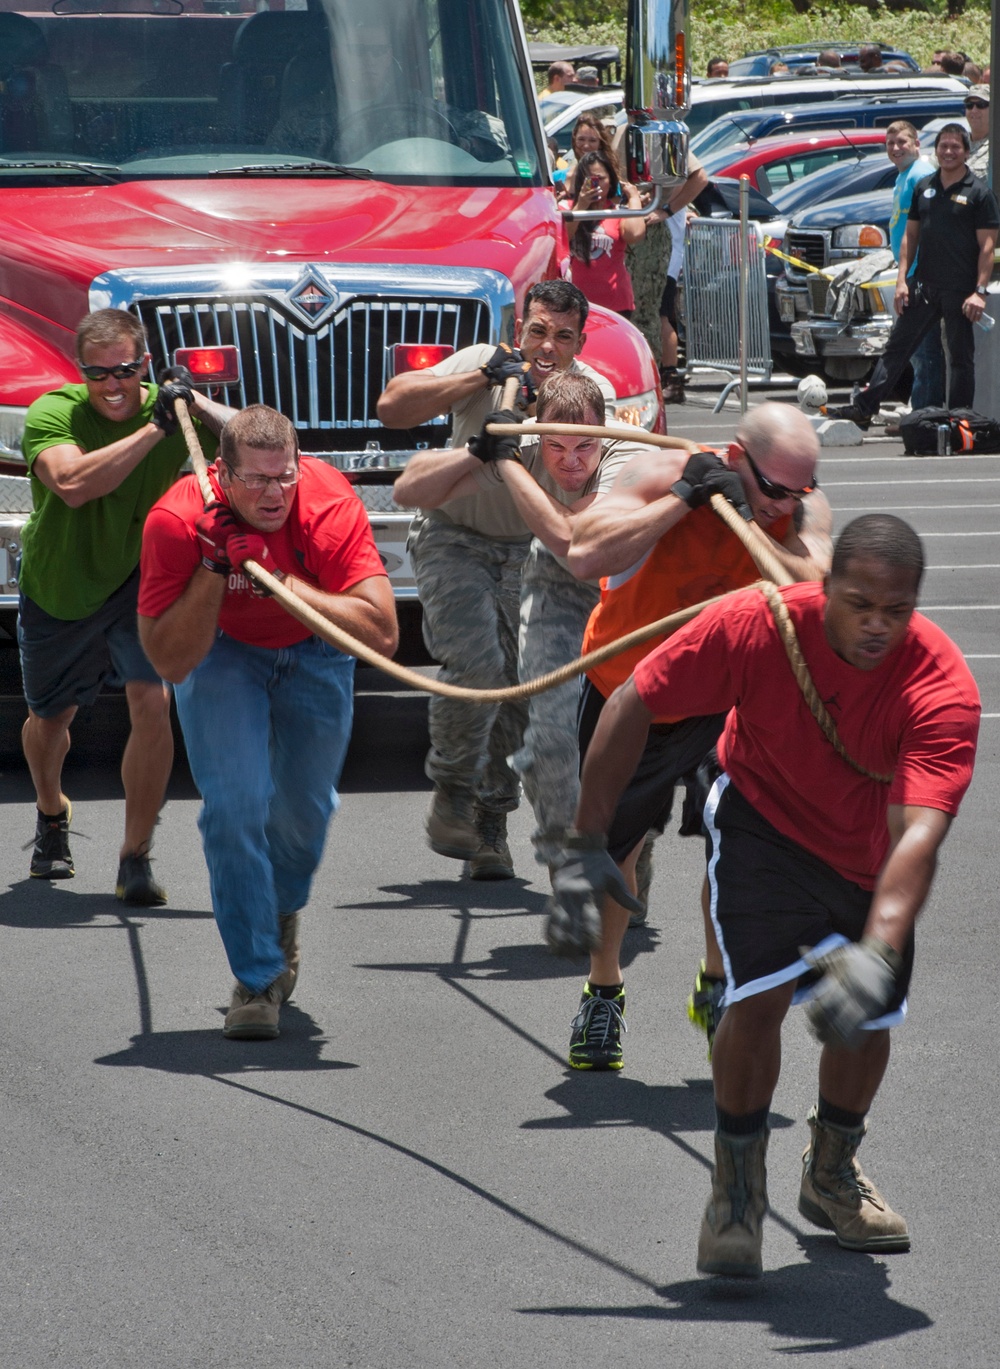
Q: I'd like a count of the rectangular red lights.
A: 2